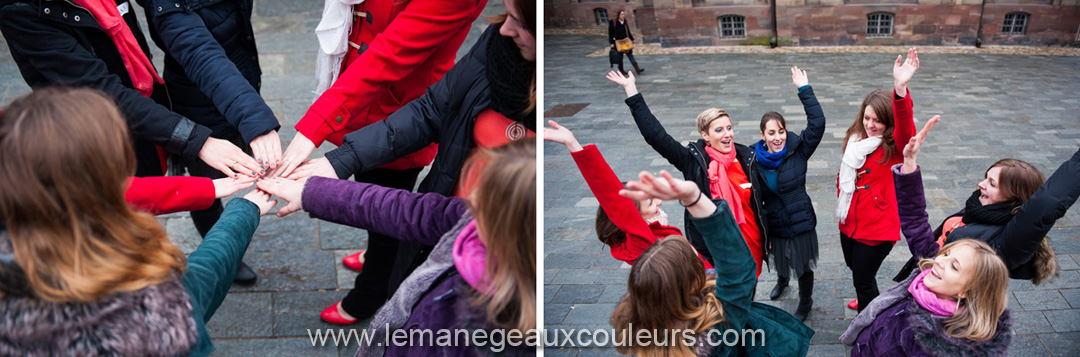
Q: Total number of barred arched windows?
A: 4